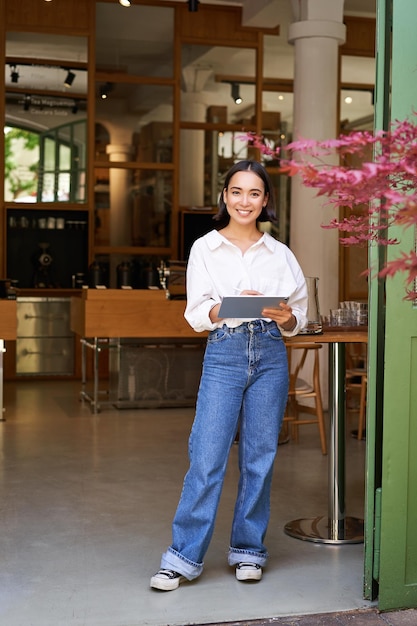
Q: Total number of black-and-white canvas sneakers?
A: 2